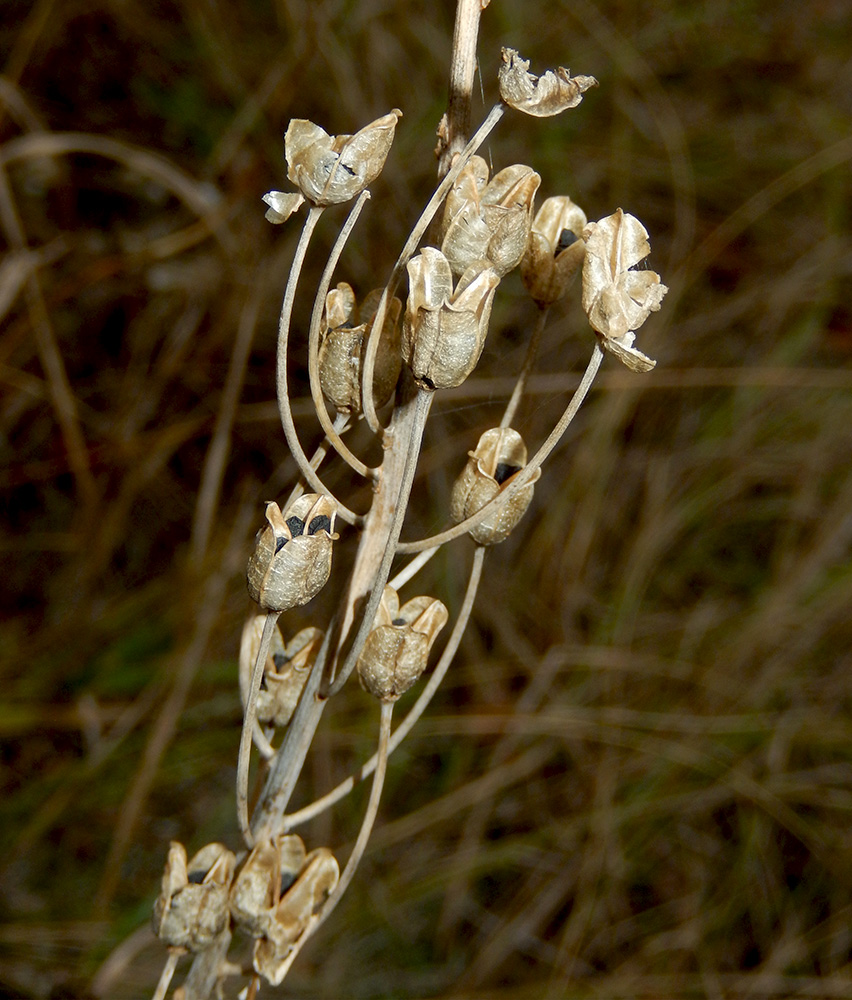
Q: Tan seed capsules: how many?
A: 13